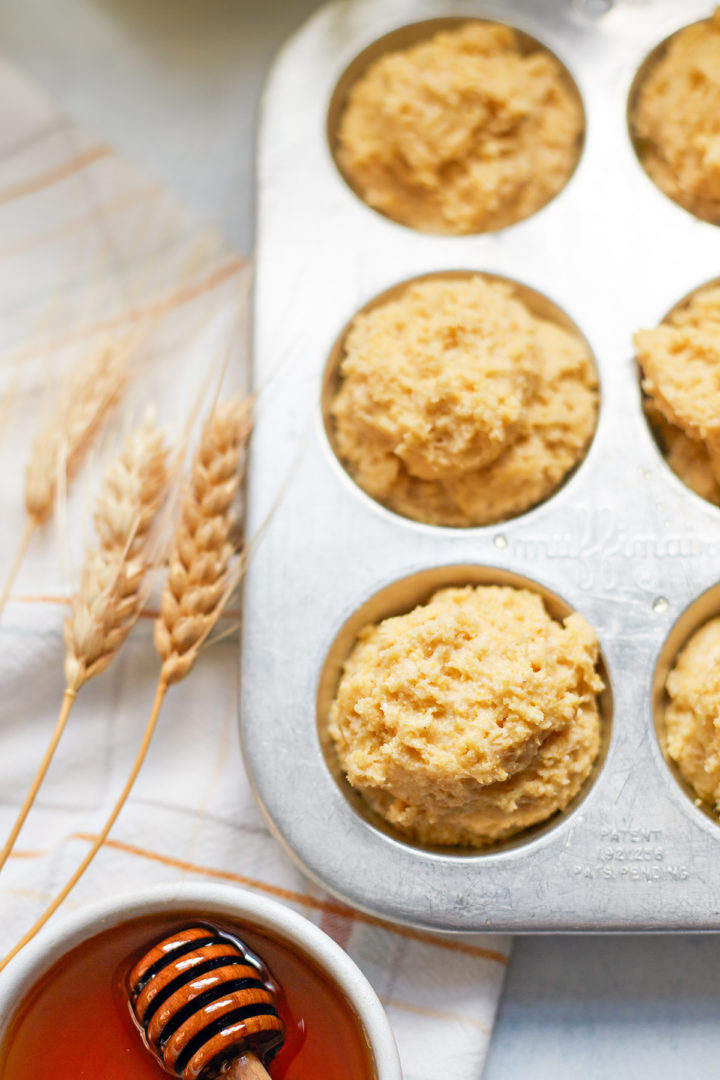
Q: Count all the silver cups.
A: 6